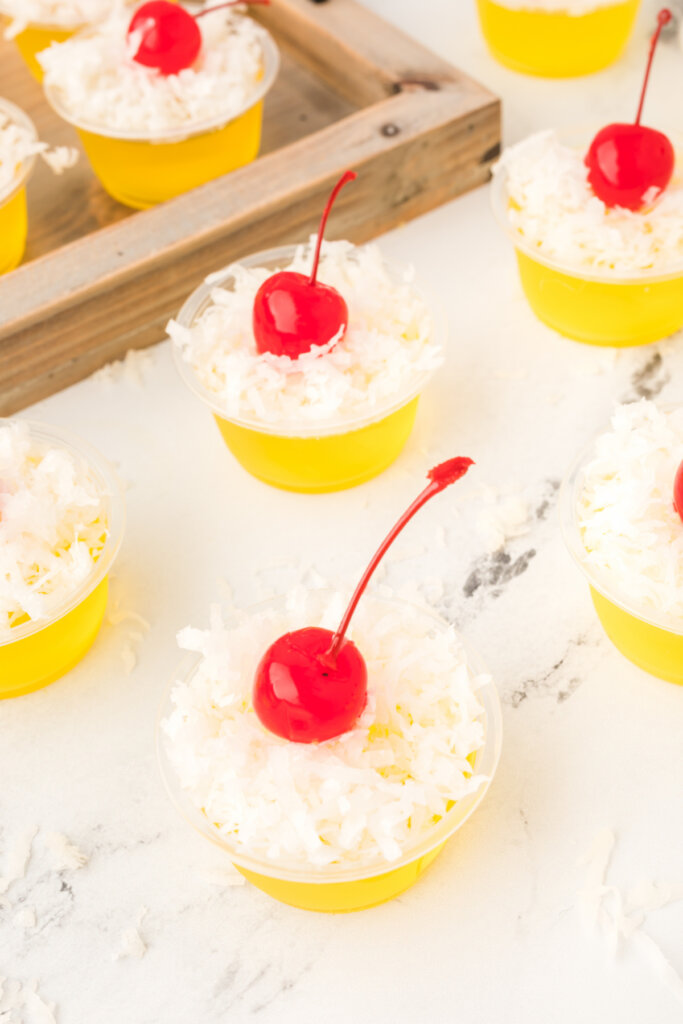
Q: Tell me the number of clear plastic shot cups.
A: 9